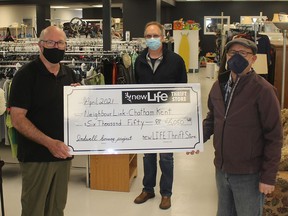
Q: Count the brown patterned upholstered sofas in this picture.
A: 1